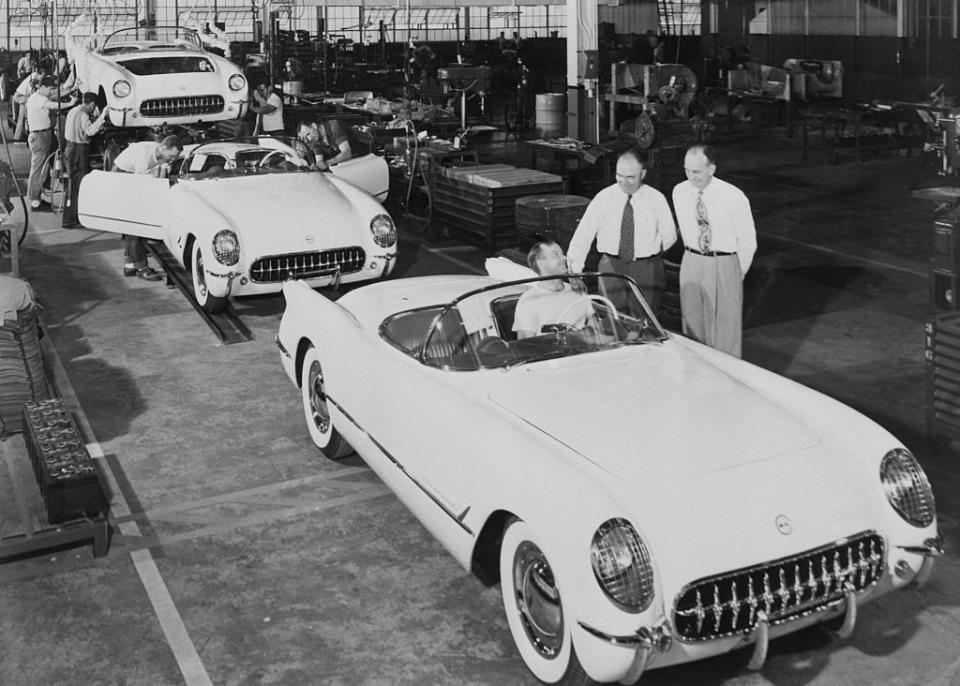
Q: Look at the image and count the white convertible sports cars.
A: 3